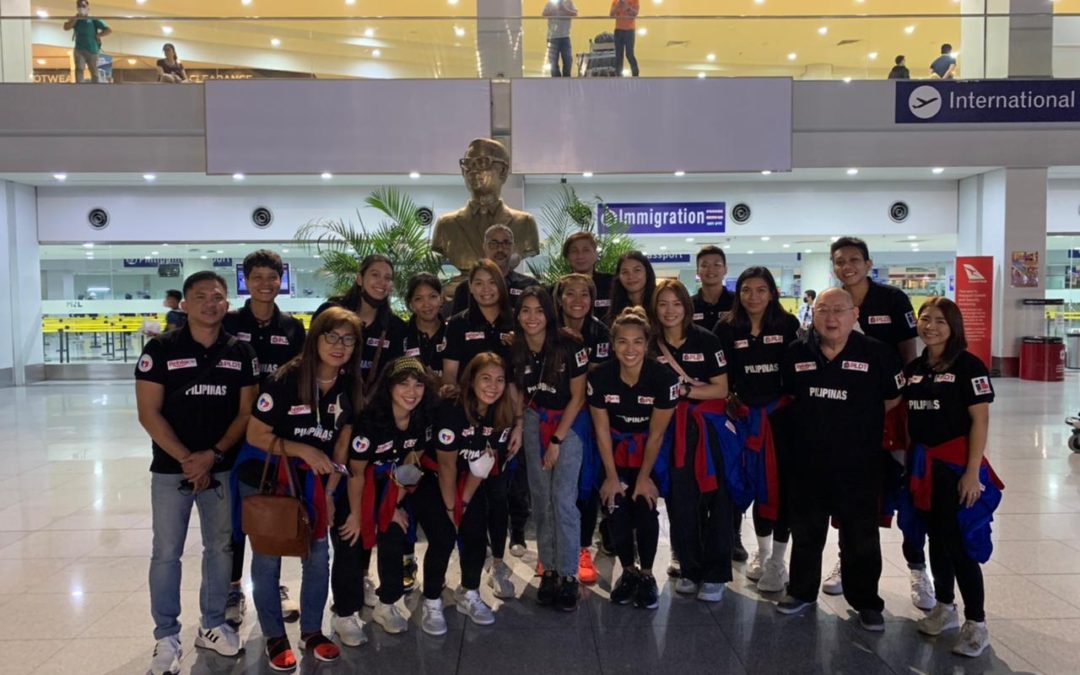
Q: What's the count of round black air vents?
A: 5